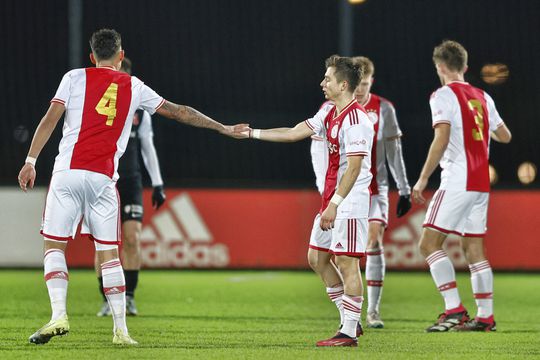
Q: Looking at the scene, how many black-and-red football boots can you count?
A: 4